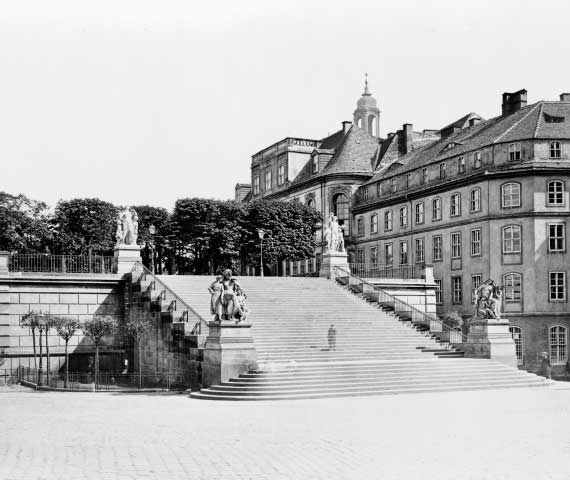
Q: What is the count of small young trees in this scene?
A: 5